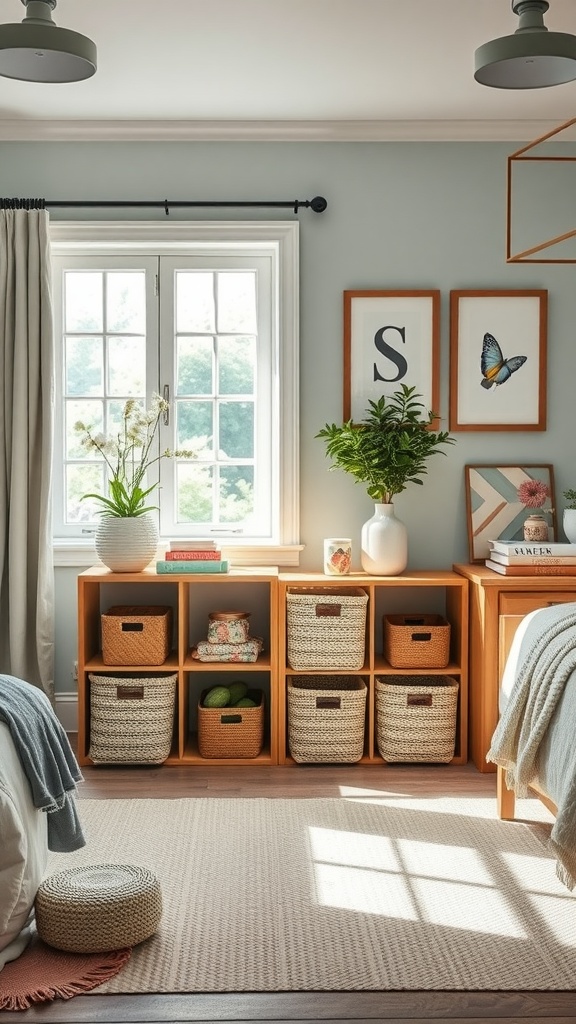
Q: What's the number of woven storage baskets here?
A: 7